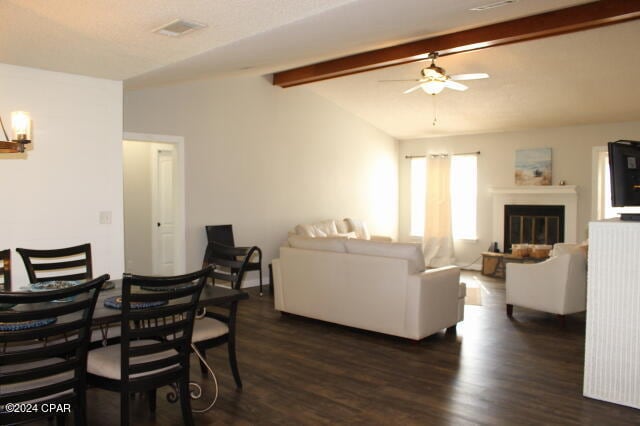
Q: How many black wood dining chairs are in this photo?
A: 5